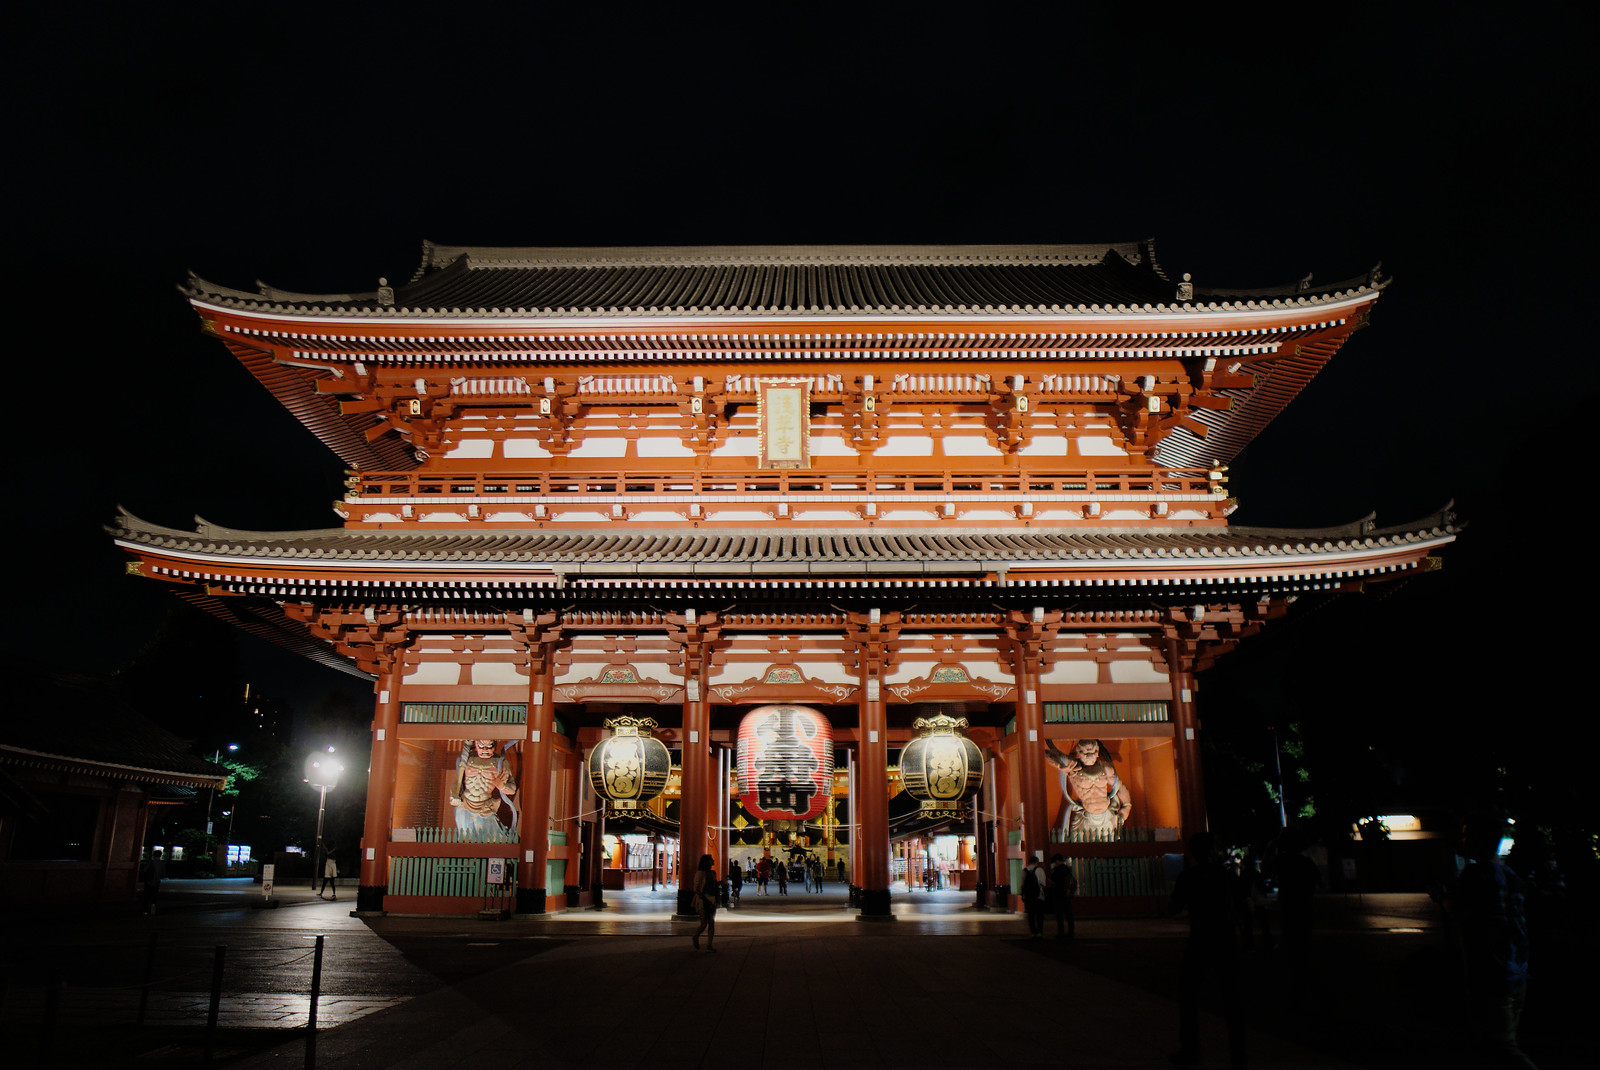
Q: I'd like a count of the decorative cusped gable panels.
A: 3